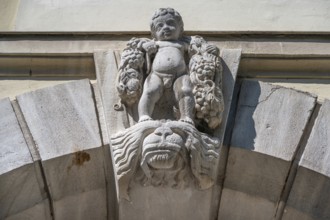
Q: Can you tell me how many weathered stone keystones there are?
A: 1